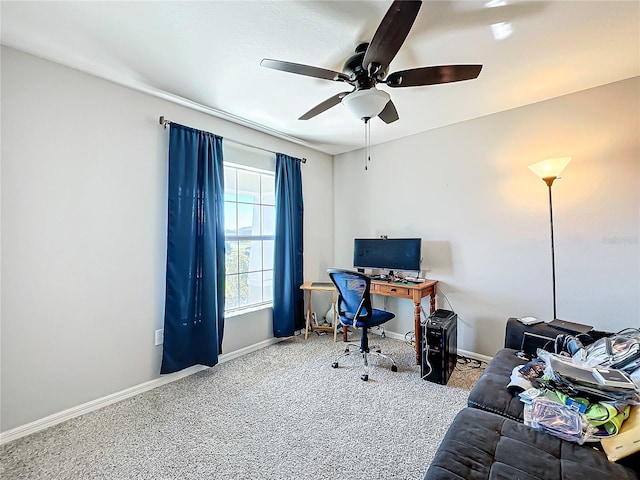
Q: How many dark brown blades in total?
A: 5